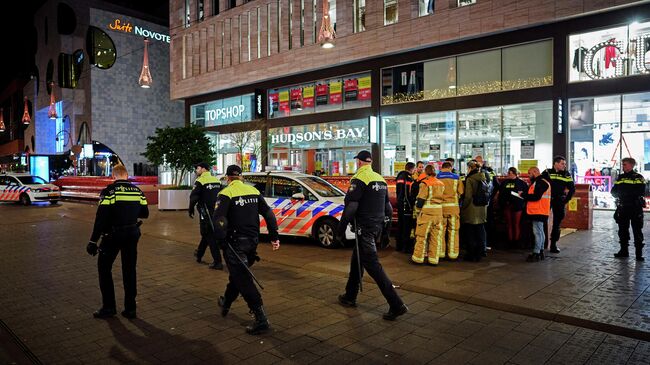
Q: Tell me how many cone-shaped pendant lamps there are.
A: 5